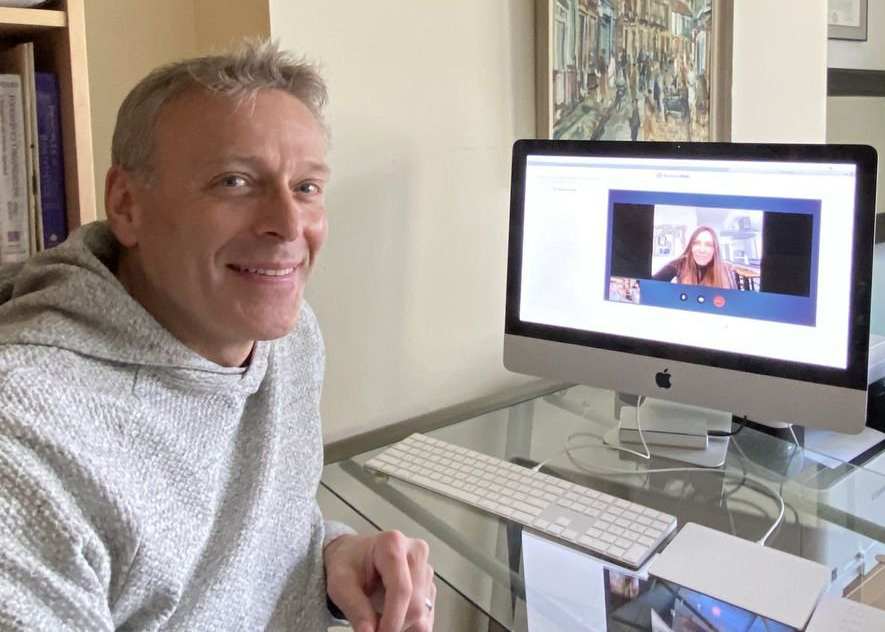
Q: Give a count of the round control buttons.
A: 3